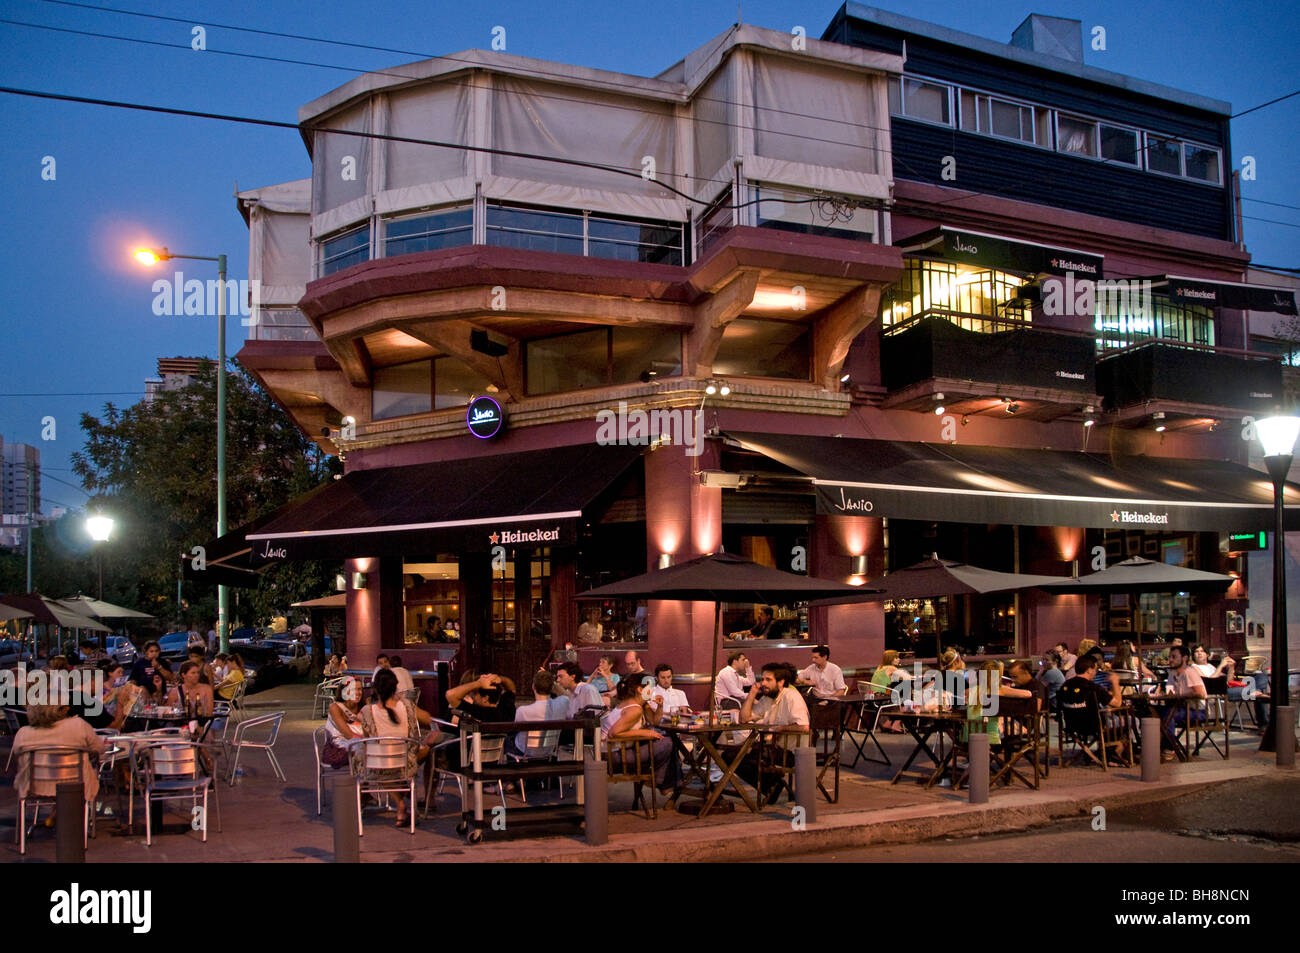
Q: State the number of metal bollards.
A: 7